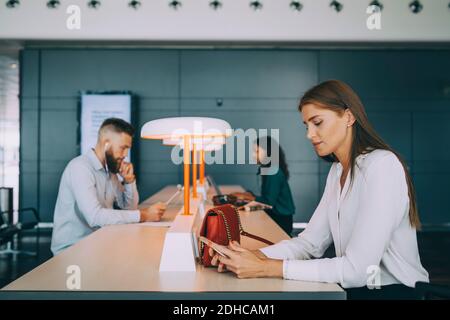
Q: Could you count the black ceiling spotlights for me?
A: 11